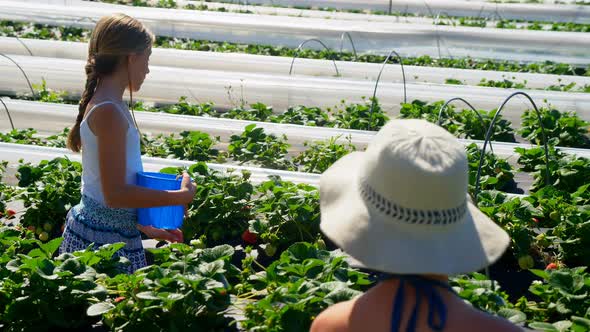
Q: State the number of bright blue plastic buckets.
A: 1